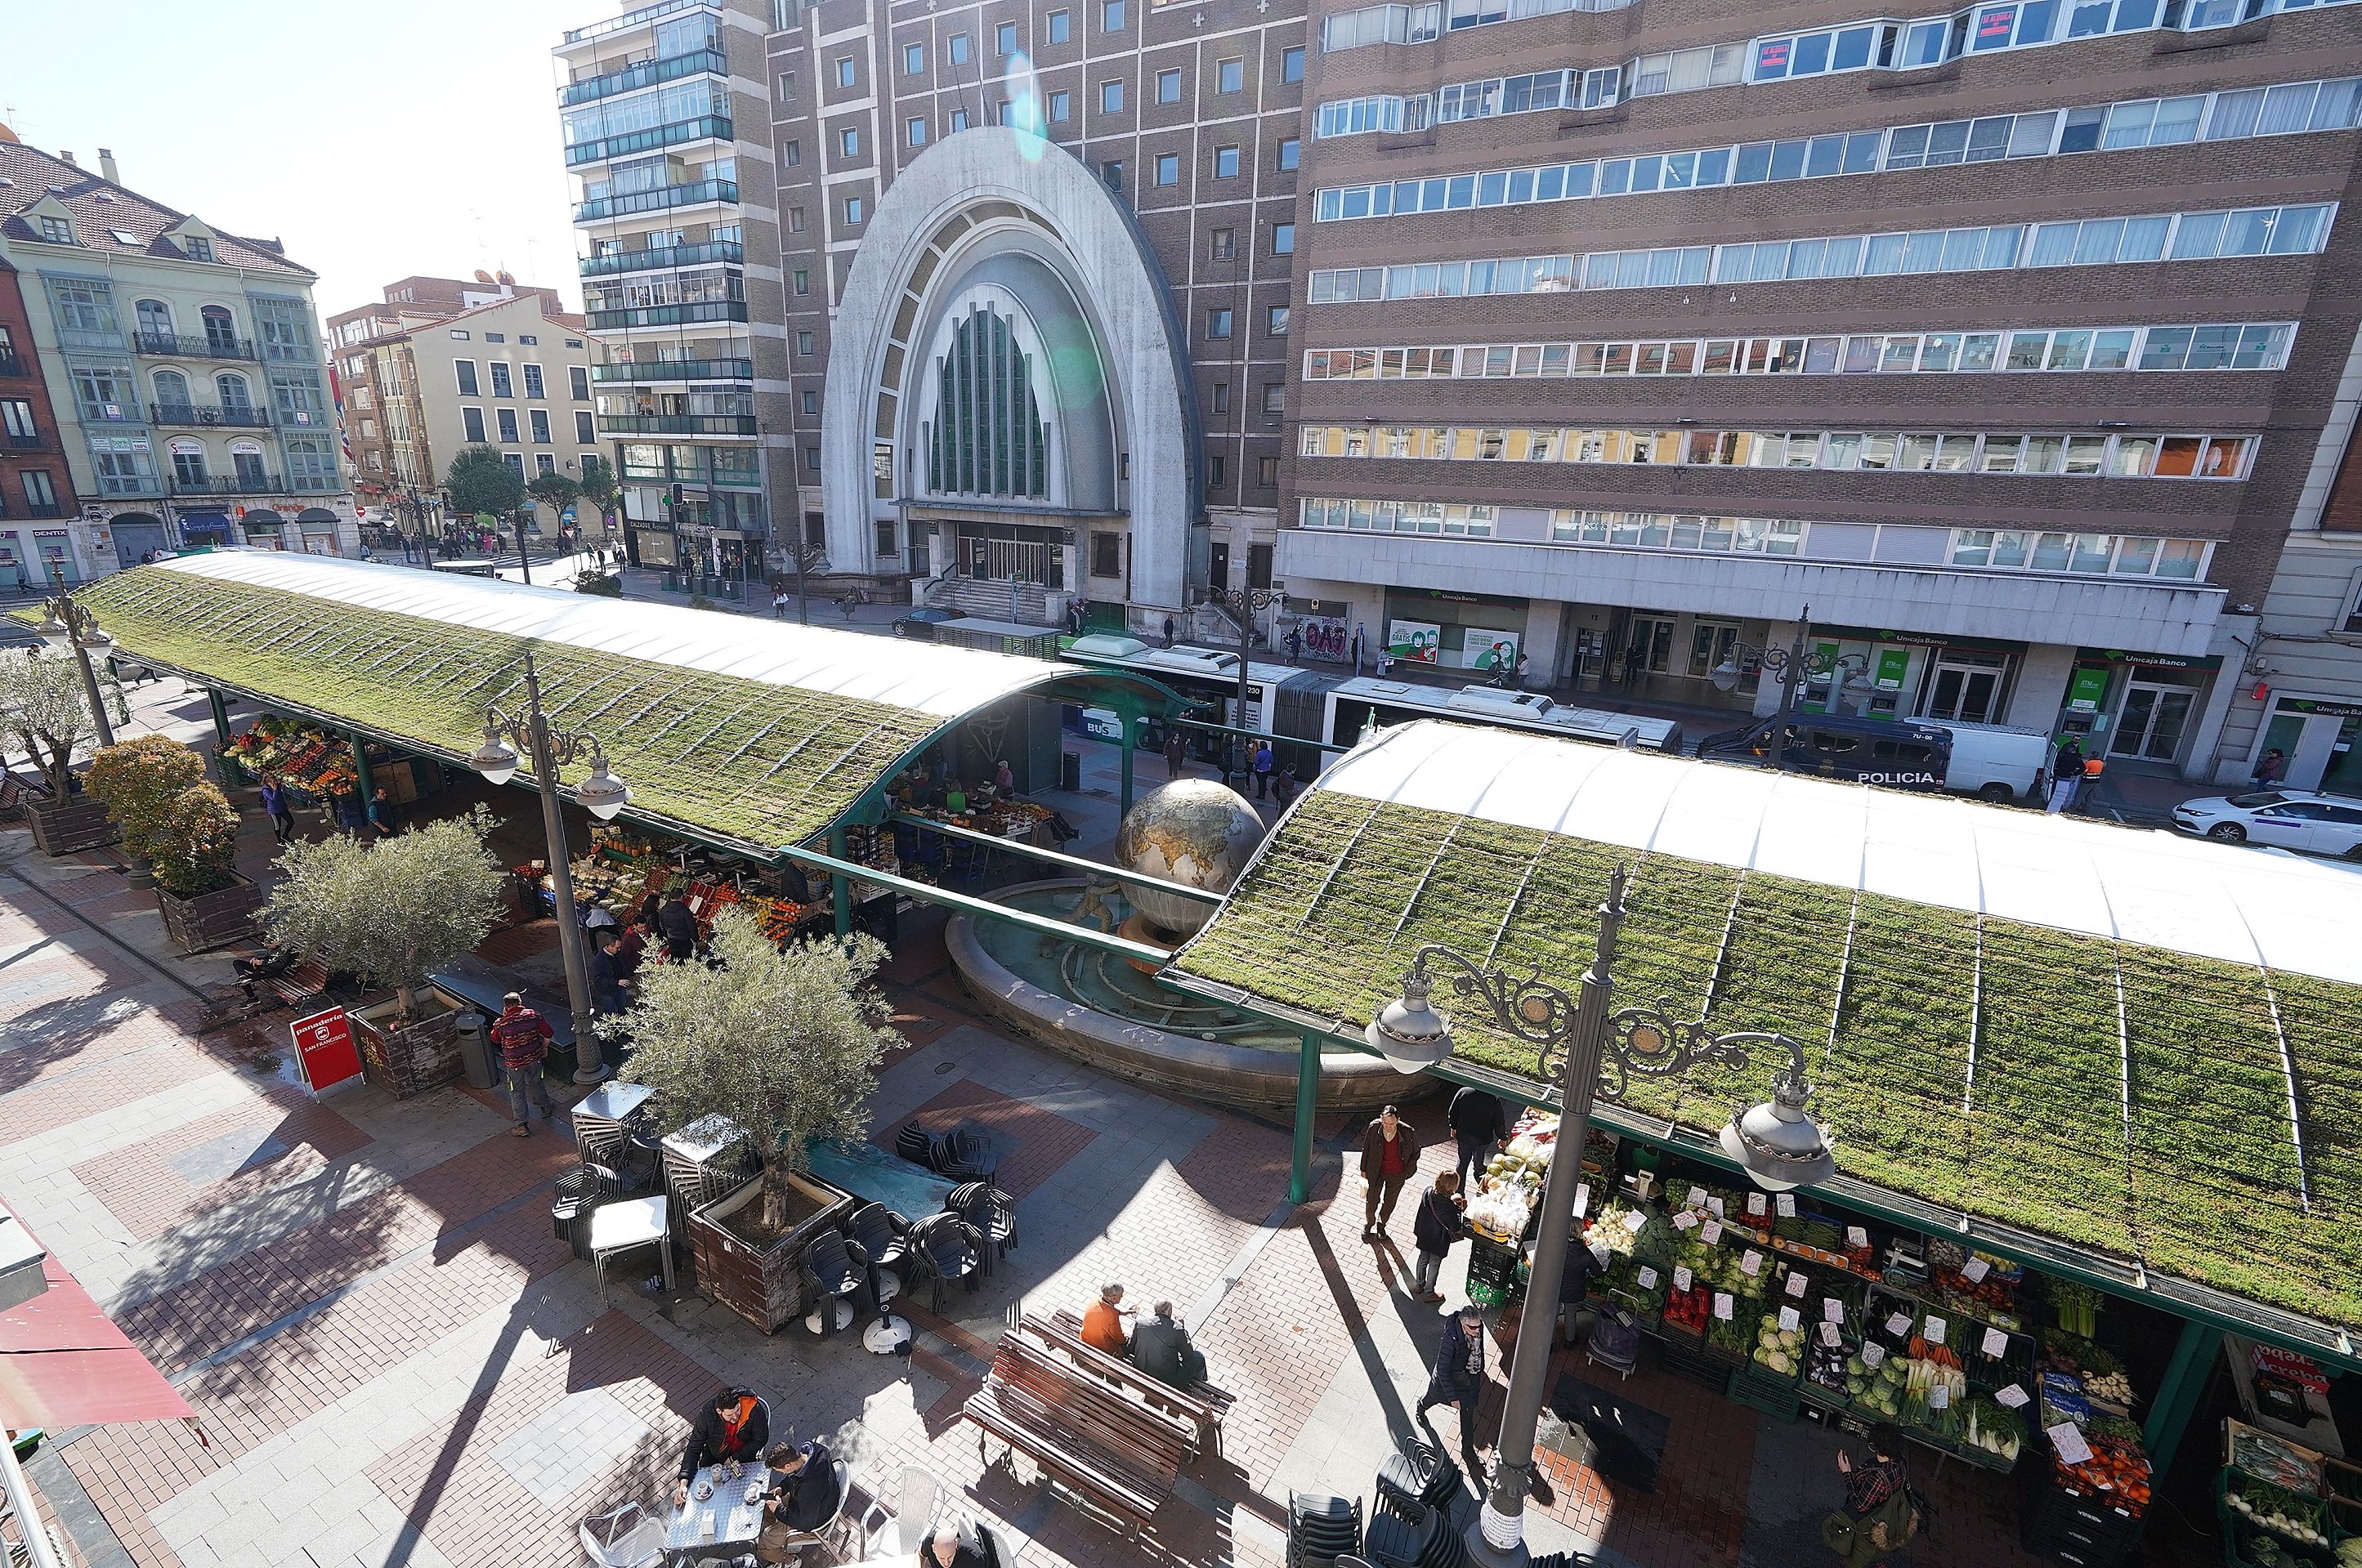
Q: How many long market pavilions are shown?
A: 2